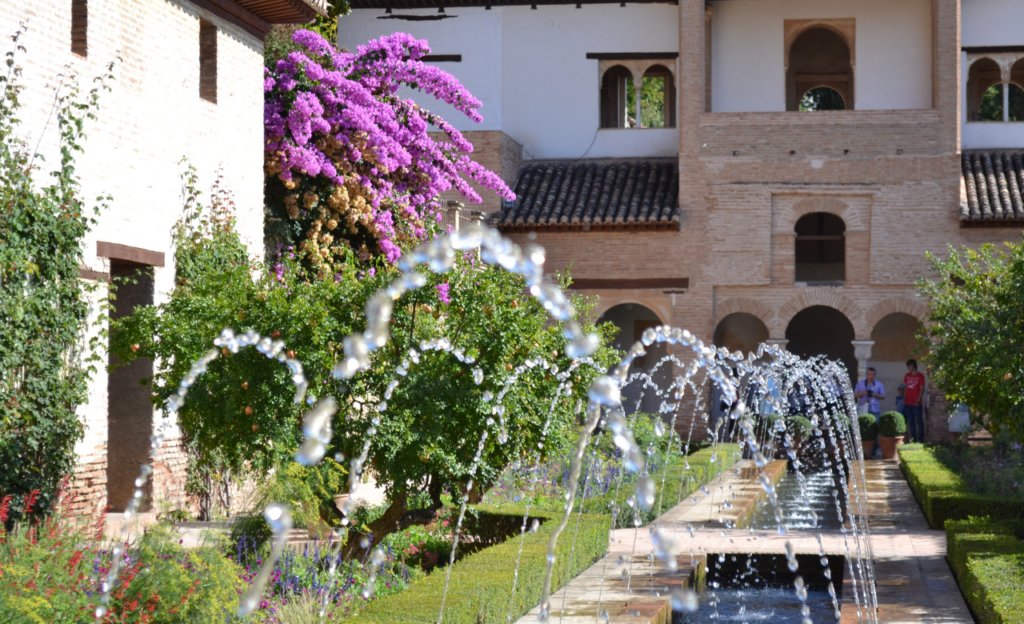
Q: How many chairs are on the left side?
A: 0